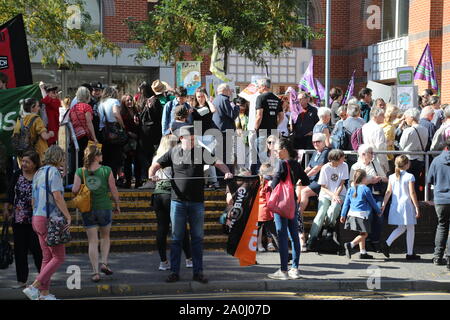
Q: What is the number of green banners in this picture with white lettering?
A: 1